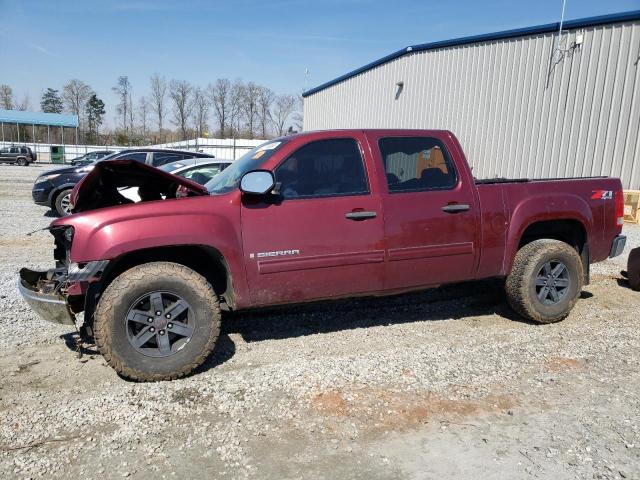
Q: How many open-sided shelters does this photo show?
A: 1